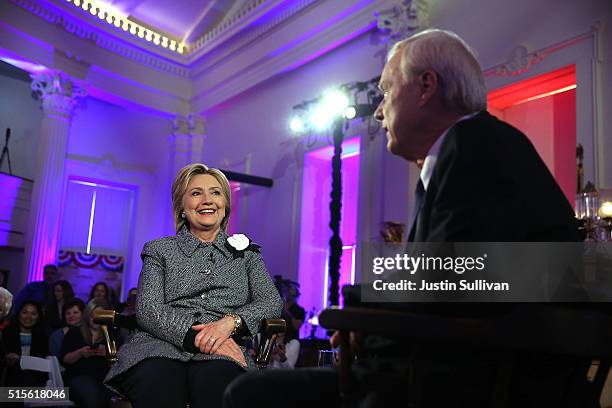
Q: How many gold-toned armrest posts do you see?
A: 2